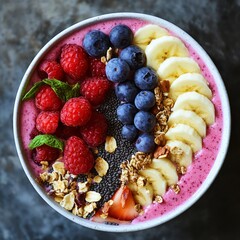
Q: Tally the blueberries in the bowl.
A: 11